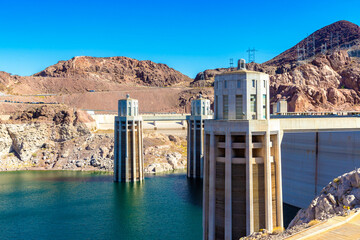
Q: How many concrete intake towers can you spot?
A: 3